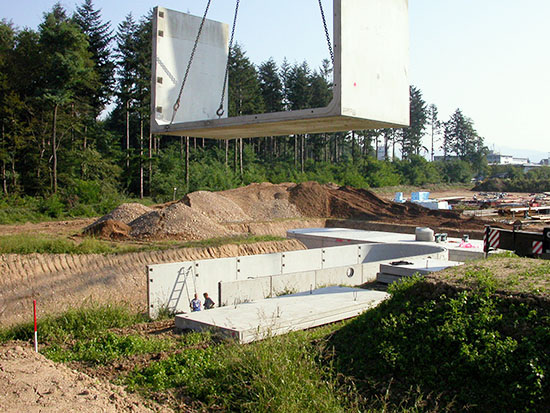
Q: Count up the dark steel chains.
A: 3